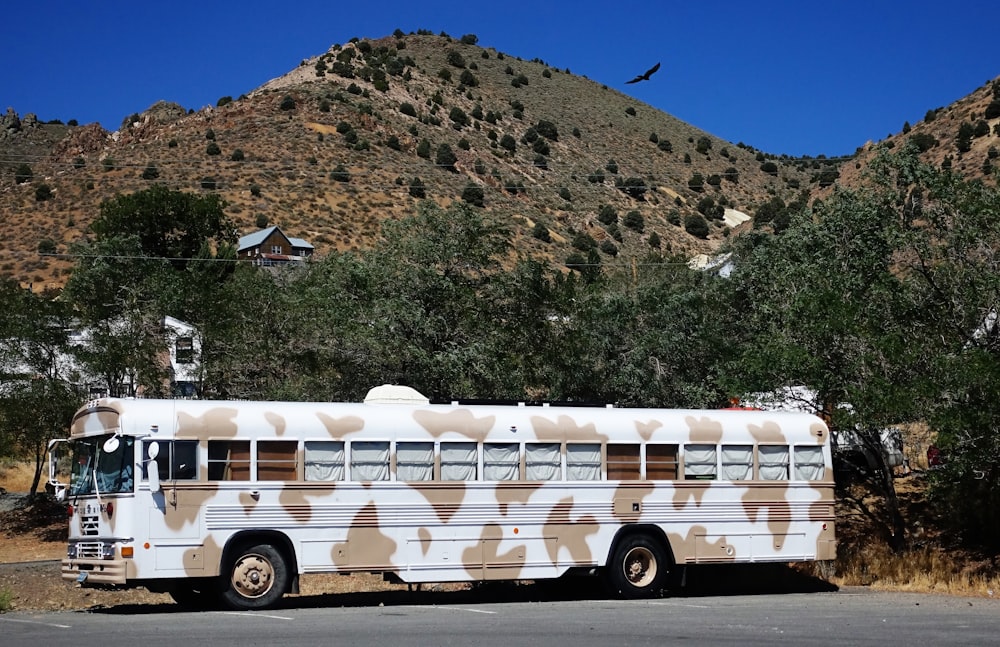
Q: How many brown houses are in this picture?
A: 1